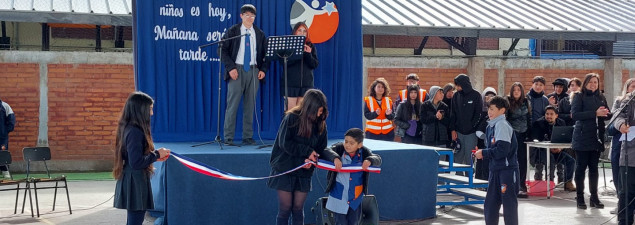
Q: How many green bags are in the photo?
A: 0